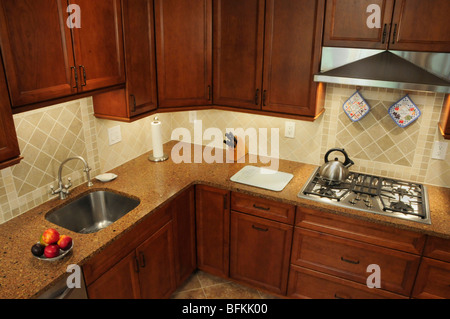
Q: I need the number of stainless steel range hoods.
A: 1